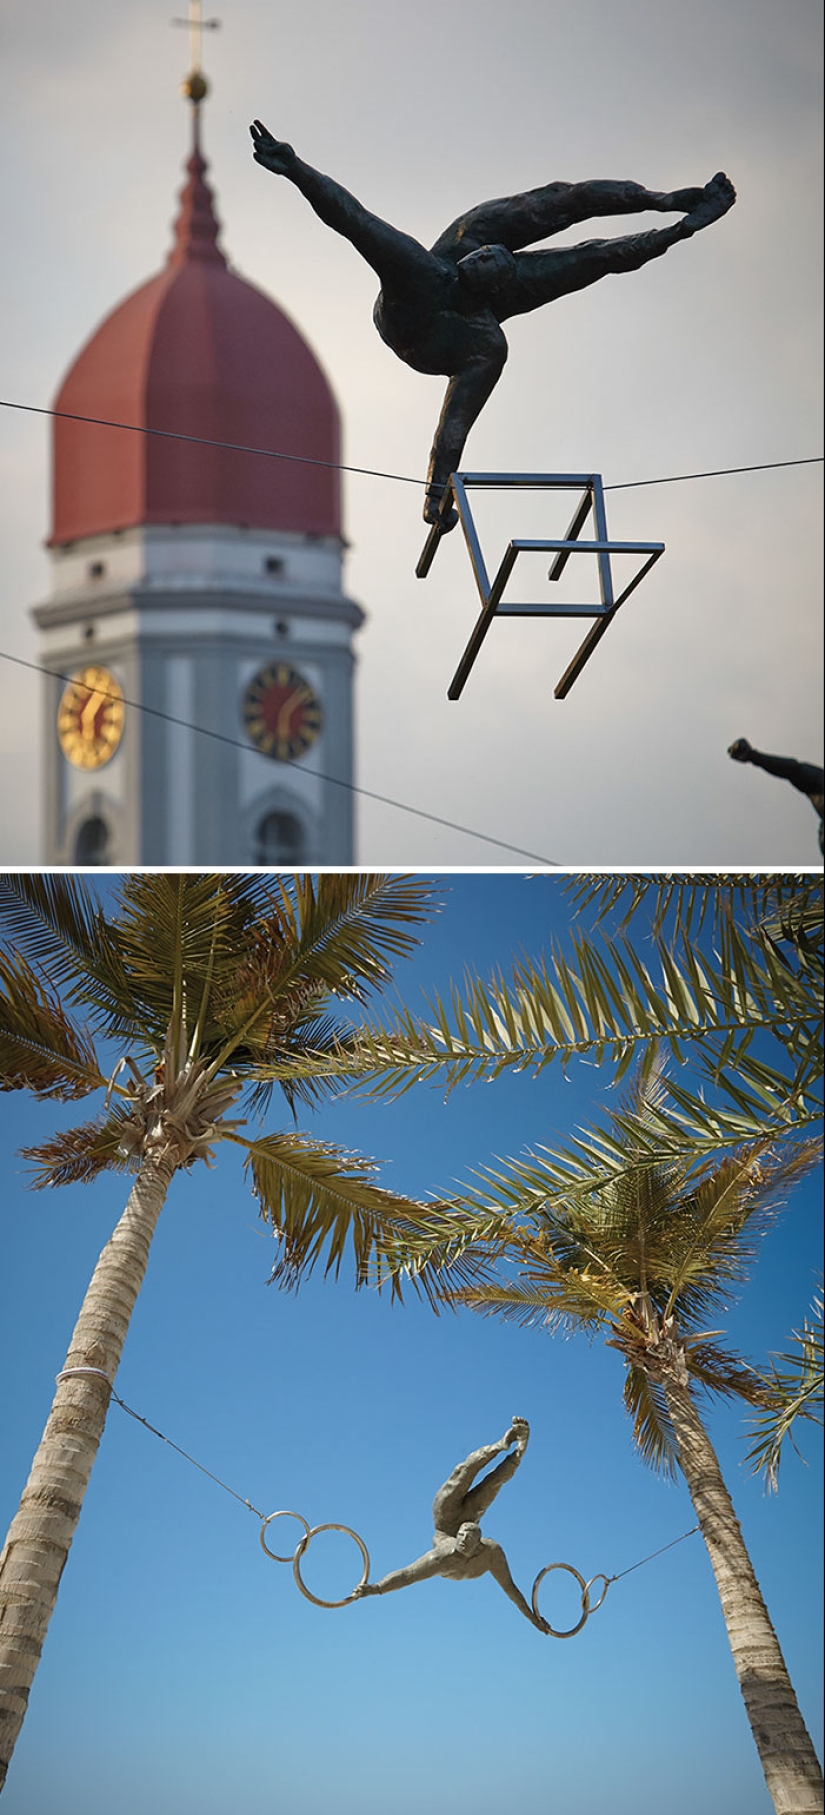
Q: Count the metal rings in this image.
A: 4